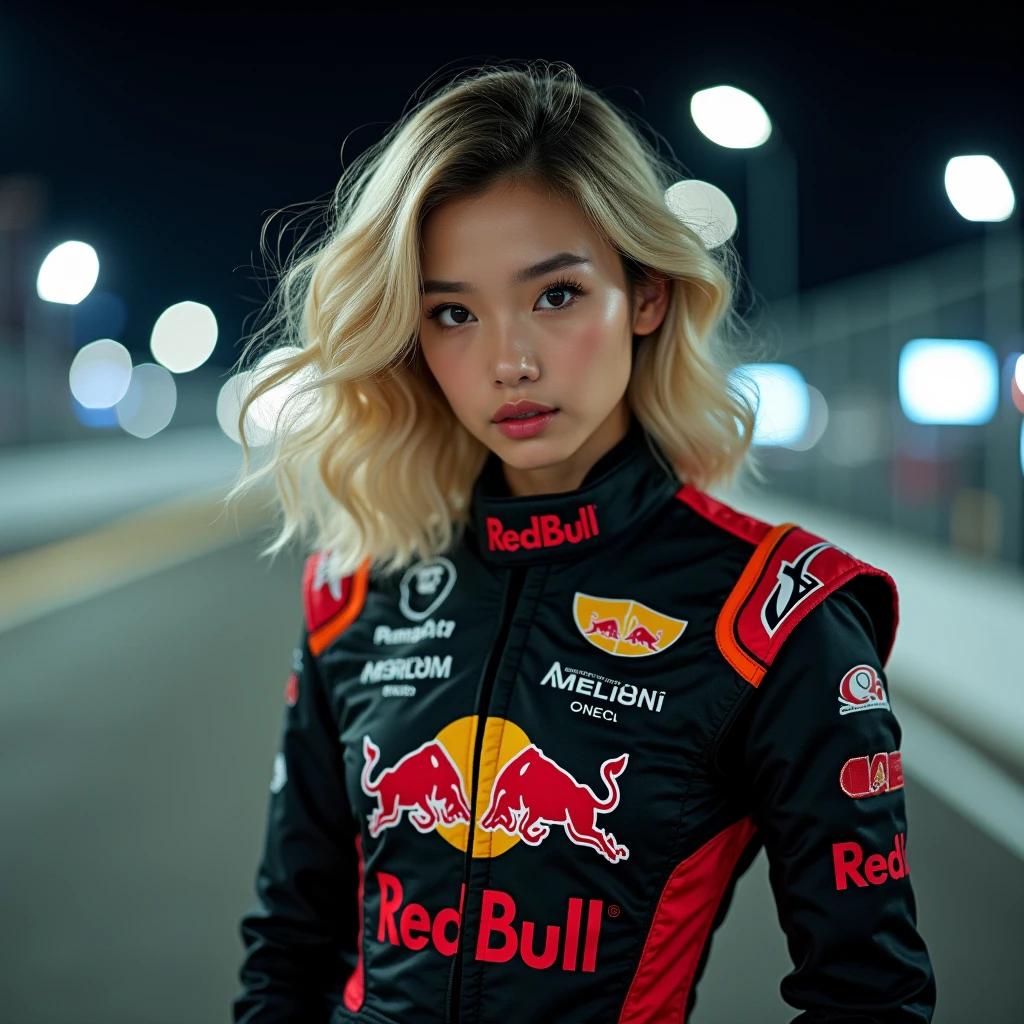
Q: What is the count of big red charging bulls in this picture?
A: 2